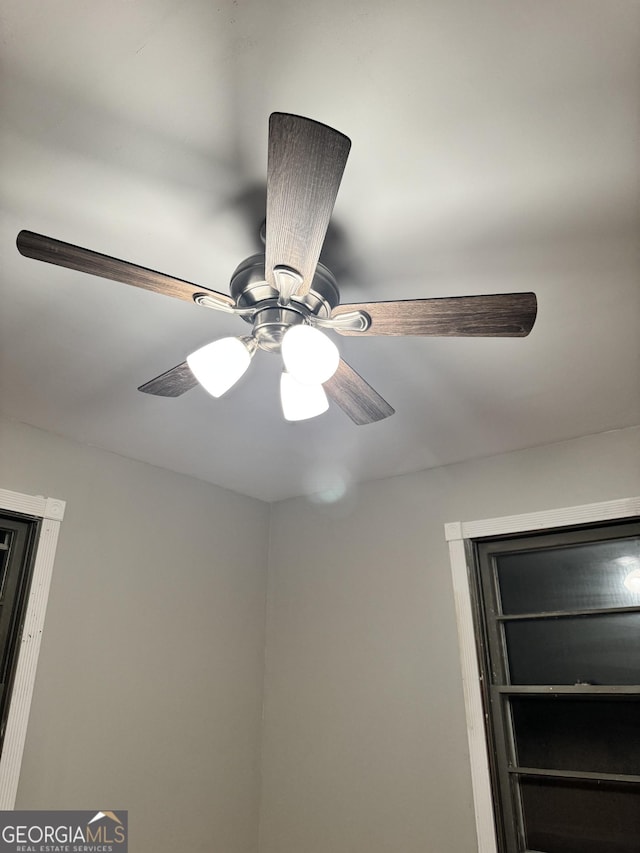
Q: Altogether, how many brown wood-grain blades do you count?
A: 5